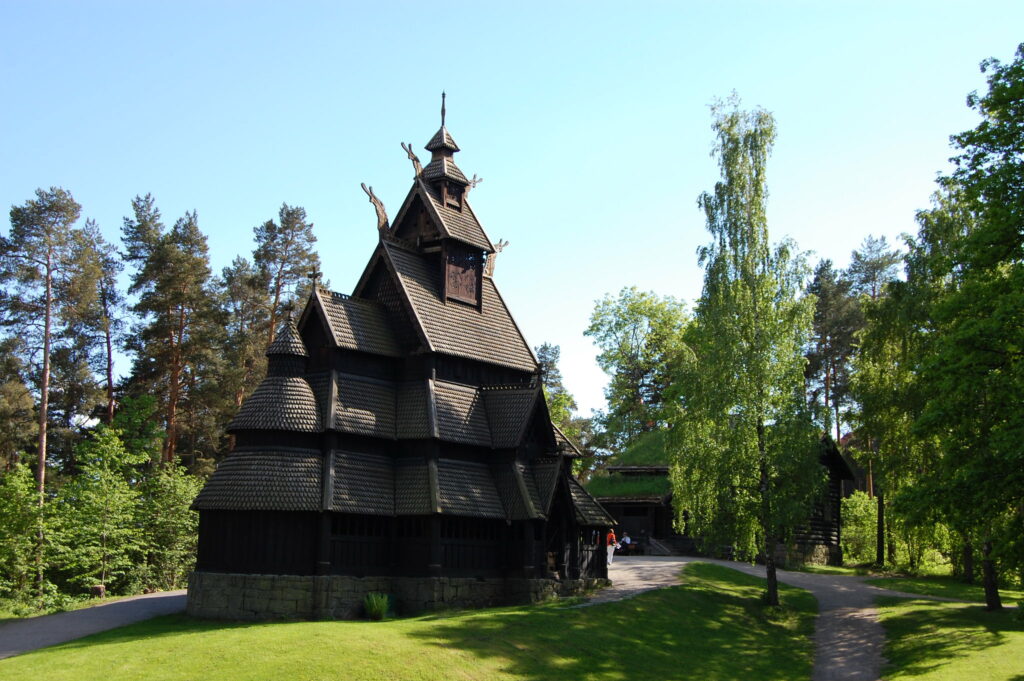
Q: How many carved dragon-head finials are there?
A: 4